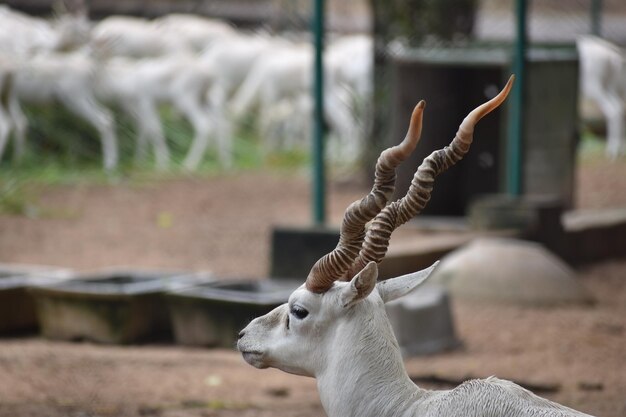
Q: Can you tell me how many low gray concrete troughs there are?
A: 3